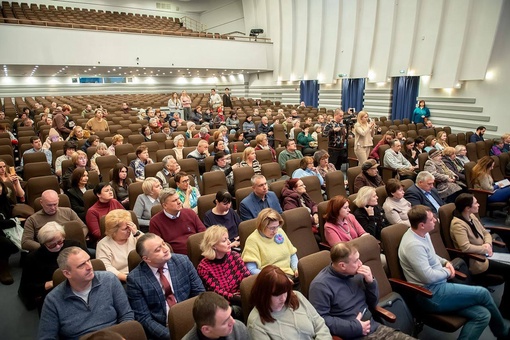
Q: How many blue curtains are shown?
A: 3